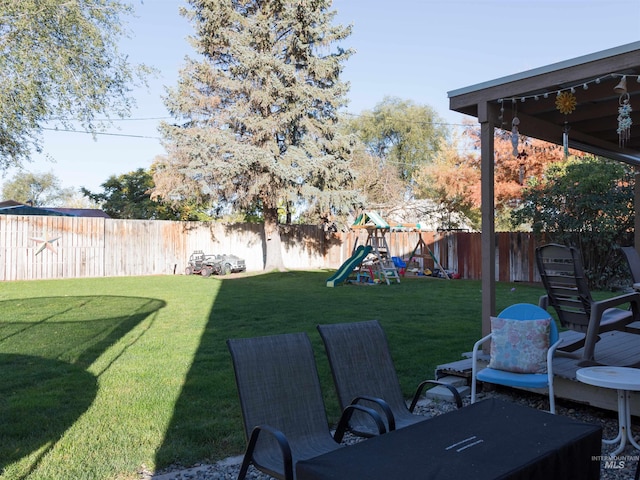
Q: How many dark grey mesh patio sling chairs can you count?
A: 2